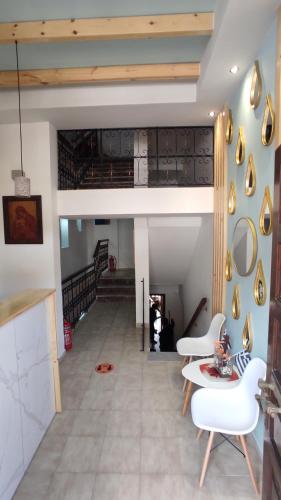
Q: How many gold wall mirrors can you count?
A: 12